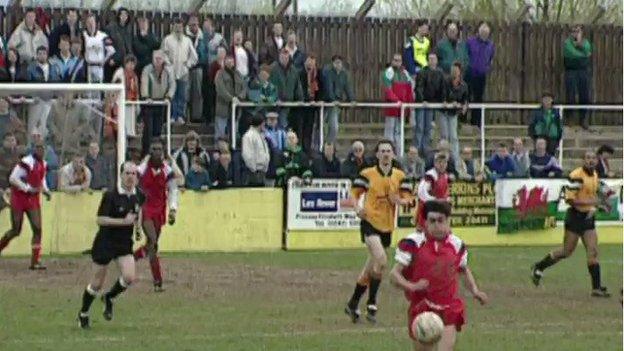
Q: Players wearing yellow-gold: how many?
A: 2